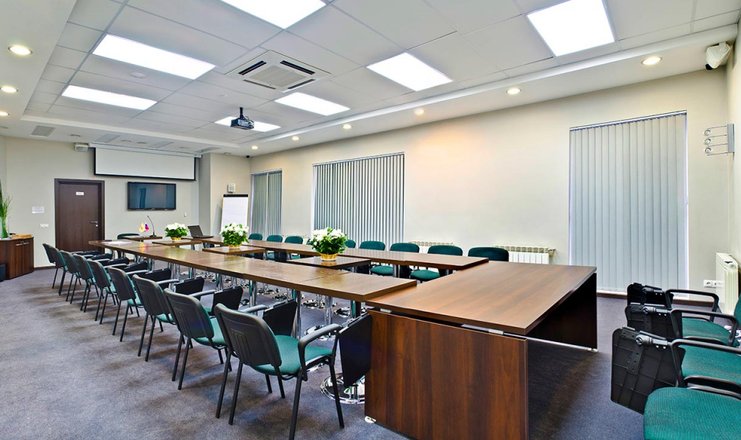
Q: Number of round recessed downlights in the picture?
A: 9